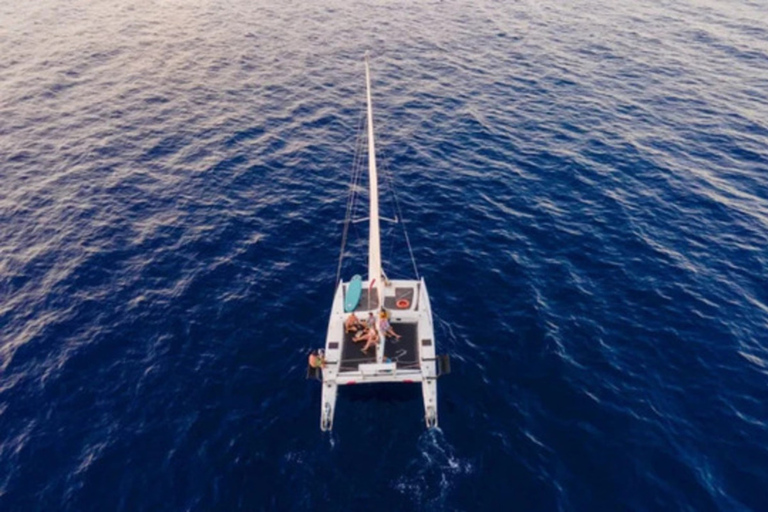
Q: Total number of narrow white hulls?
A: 2